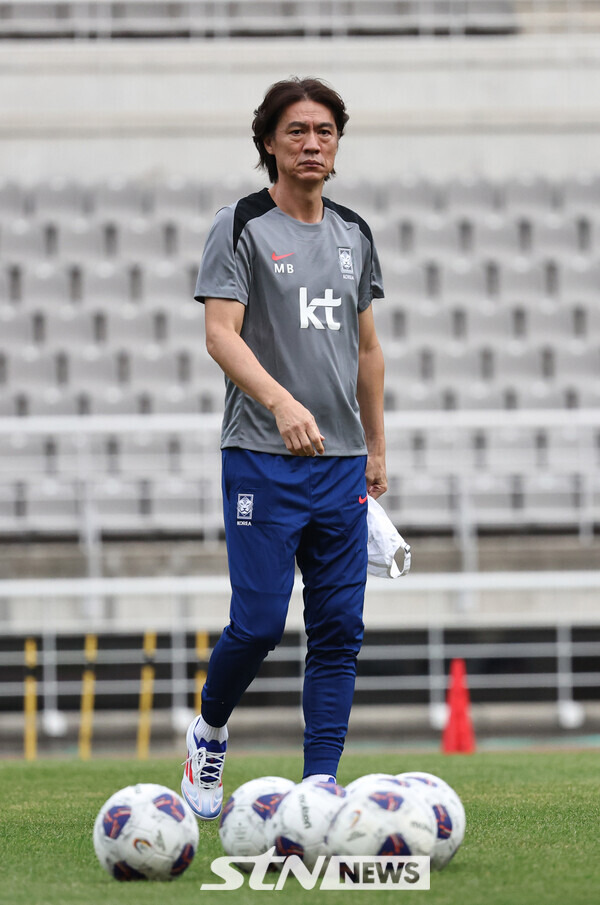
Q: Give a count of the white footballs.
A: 6